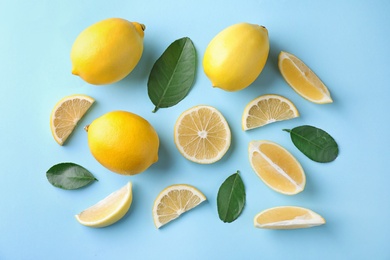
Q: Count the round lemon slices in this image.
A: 1